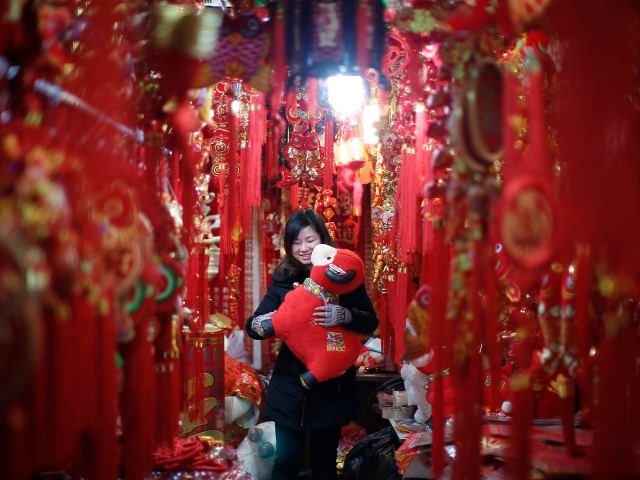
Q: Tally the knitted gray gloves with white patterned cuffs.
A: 2